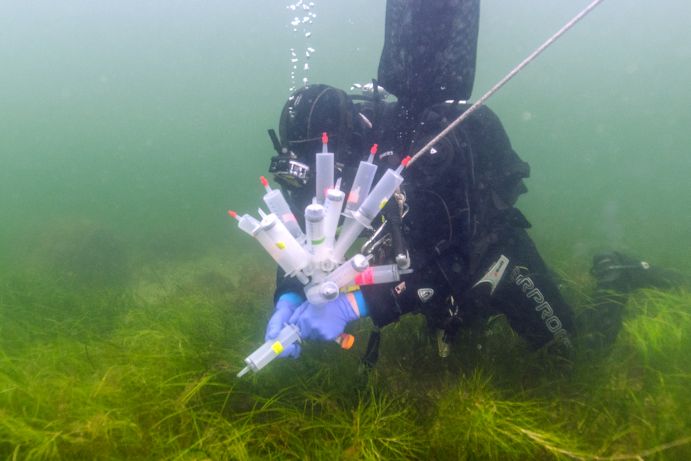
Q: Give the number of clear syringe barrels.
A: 12